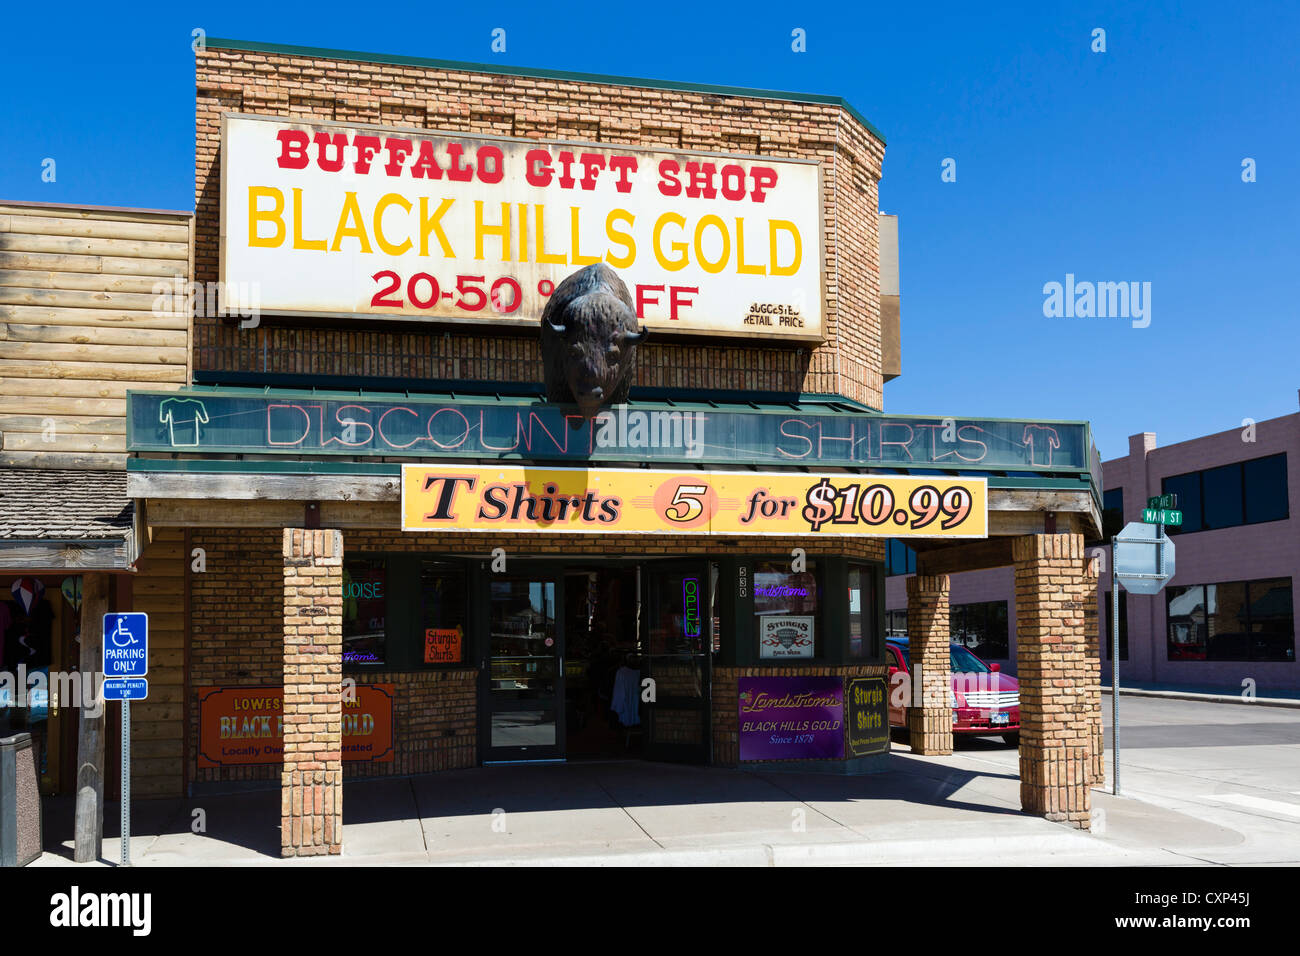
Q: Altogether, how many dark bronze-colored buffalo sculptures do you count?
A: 1